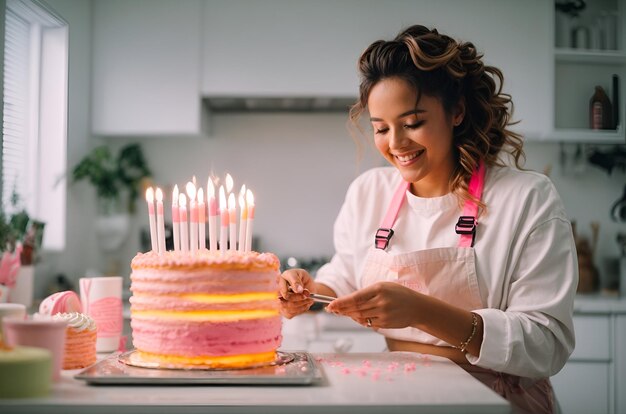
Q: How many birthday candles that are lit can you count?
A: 11